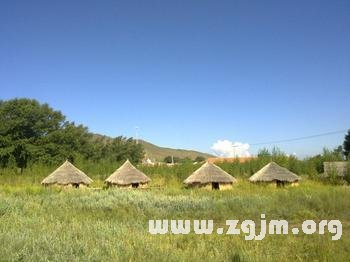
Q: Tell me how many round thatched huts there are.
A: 4